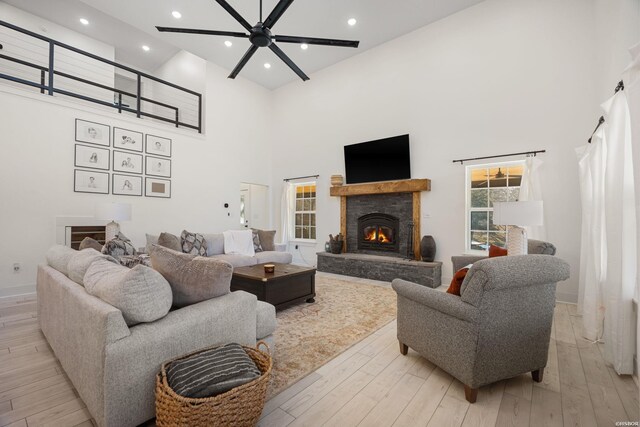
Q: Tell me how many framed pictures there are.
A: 9